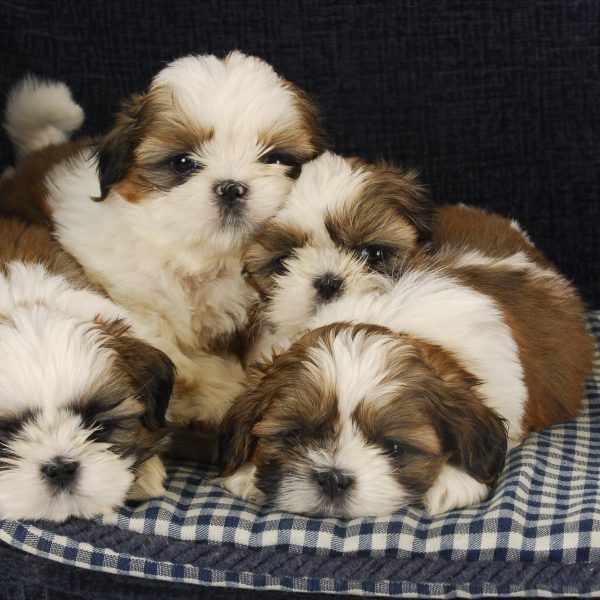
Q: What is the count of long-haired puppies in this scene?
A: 4